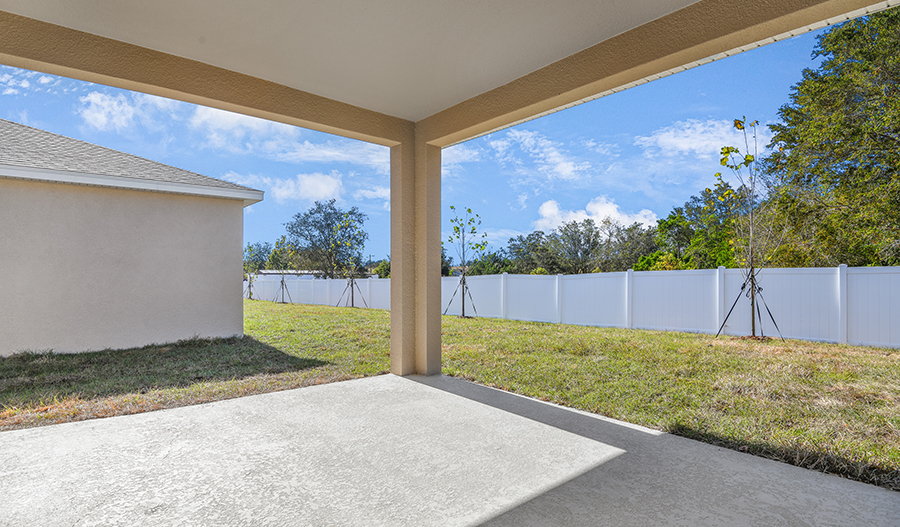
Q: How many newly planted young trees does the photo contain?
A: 5